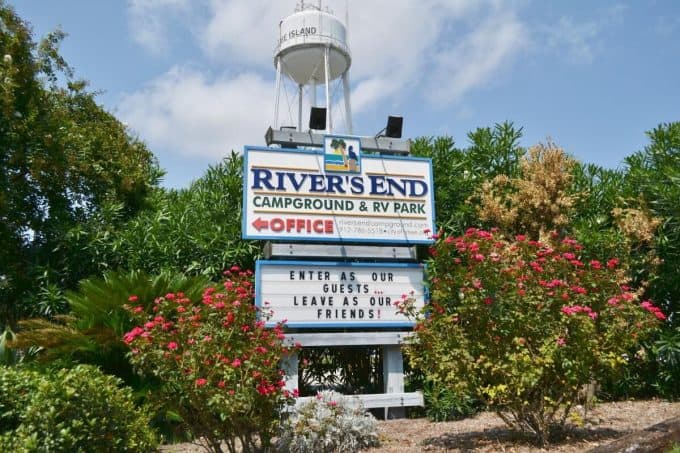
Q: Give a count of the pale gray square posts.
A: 2